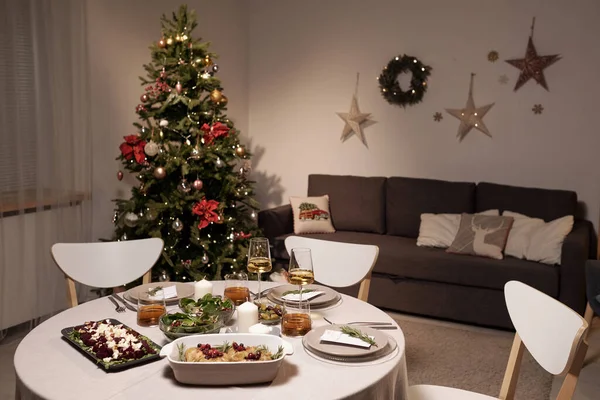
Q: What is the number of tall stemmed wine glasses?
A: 2